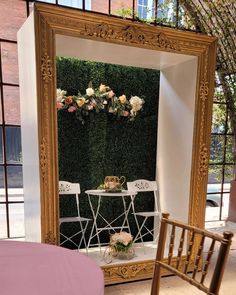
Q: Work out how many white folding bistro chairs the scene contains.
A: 2